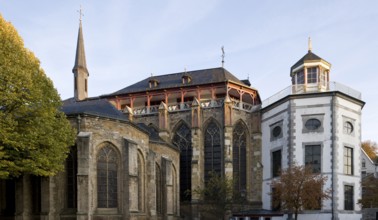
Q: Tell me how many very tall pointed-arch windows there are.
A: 3